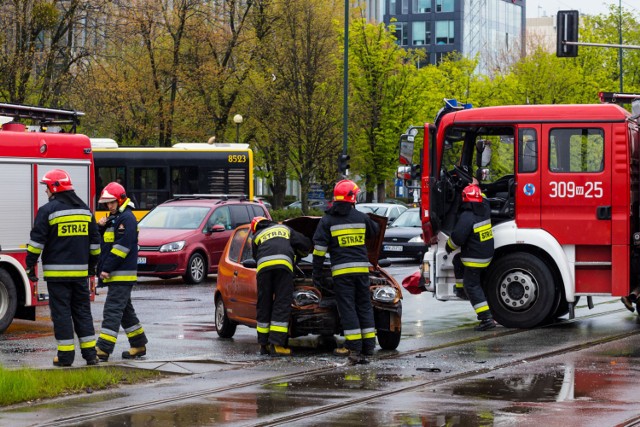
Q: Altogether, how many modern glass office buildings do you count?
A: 1